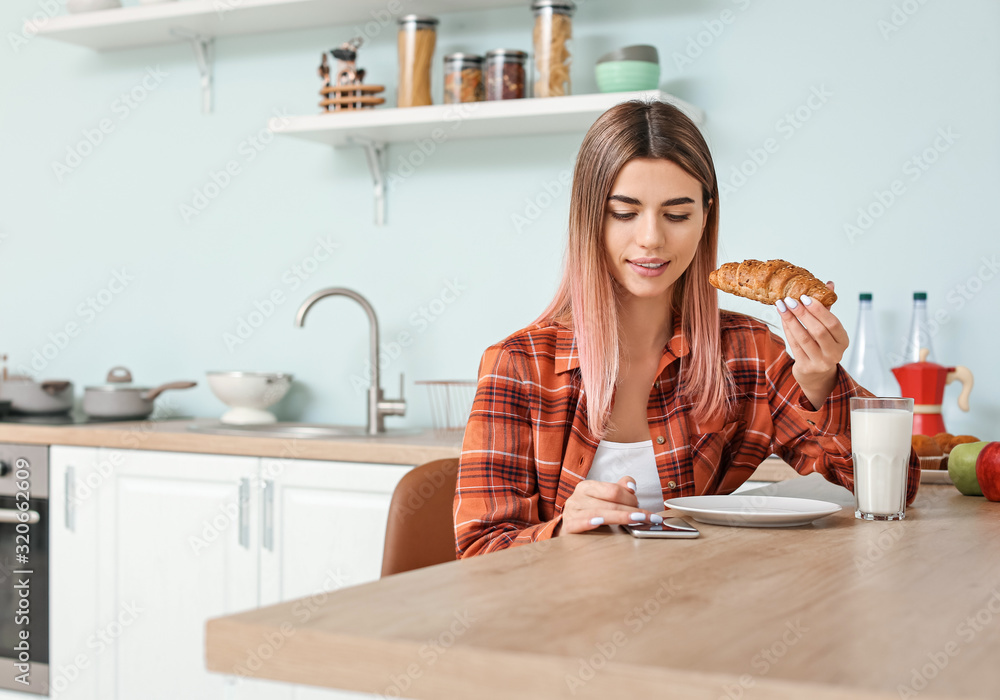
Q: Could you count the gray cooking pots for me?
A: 2